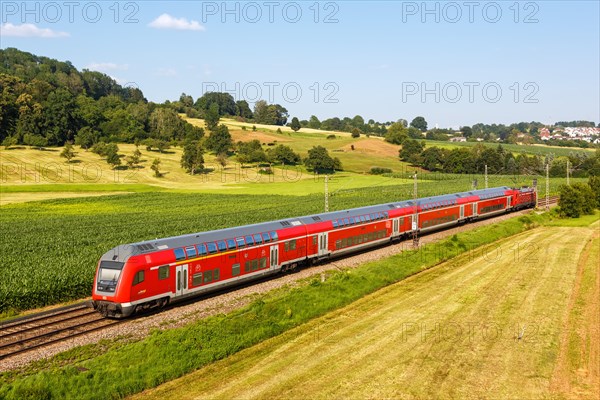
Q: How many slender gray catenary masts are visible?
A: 5